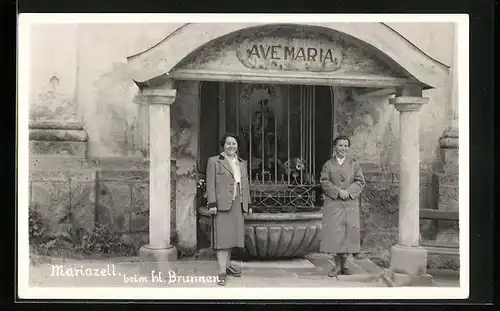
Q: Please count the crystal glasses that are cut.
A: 0